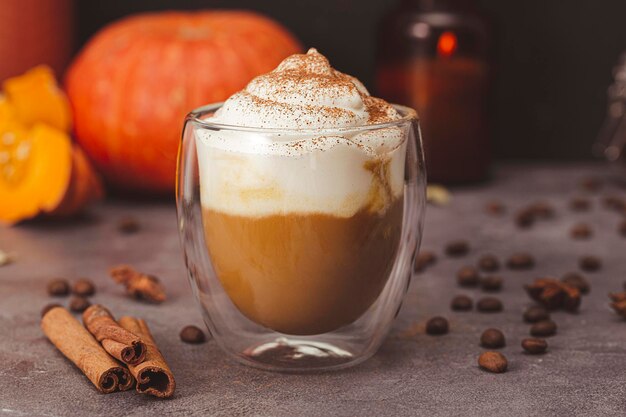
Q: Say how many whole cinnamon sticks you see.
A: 3